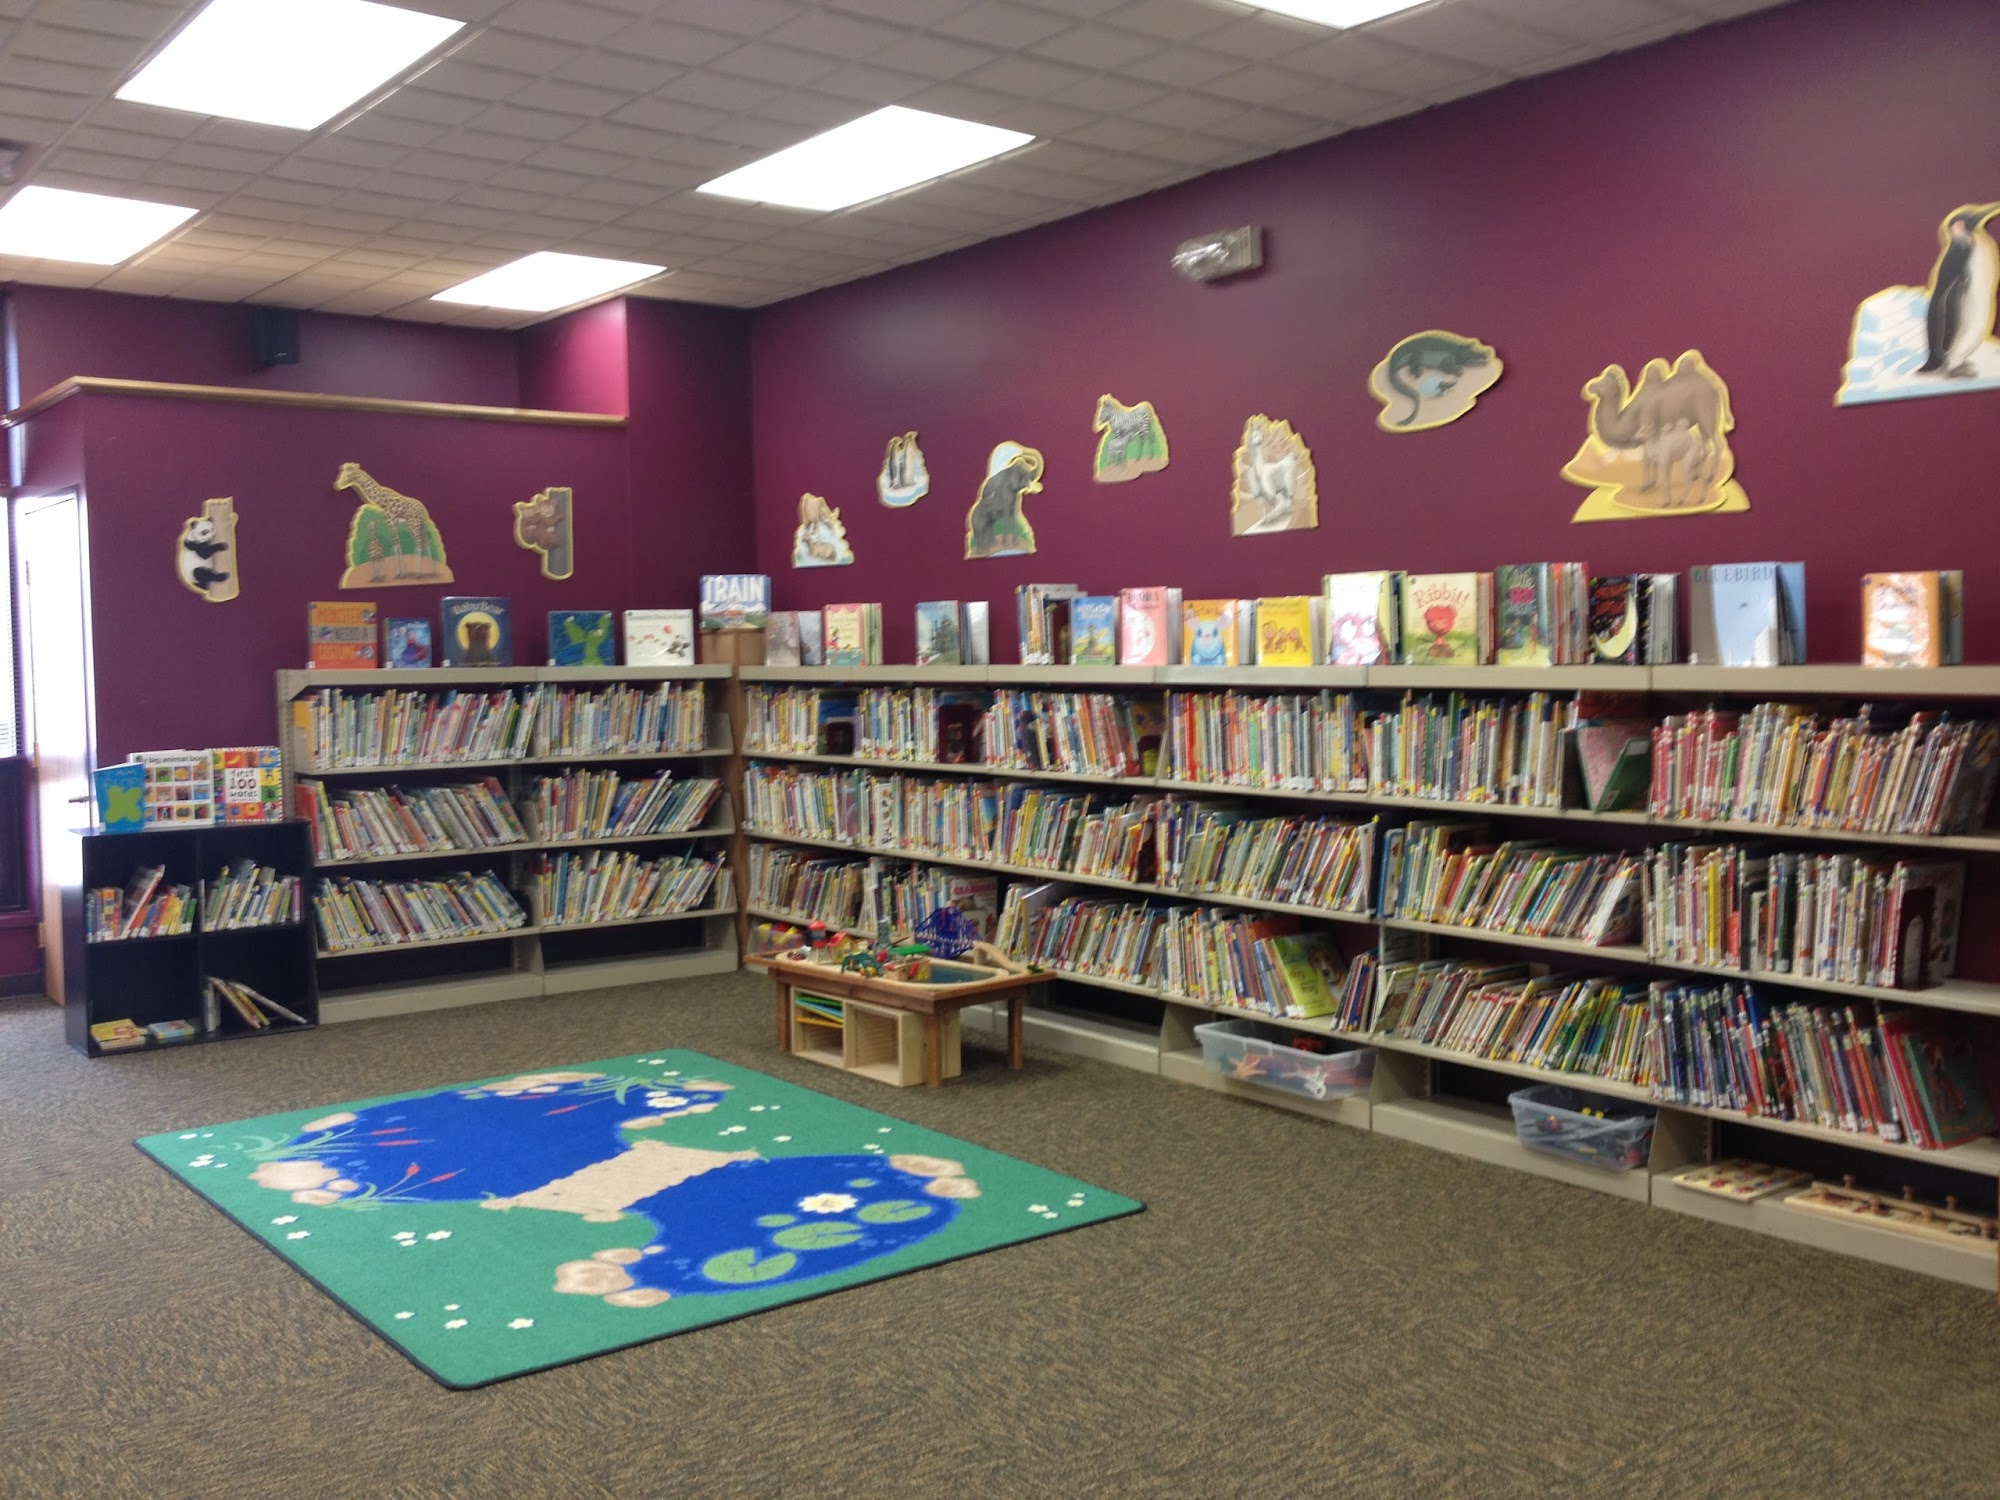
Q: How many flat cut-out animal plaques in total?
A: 11